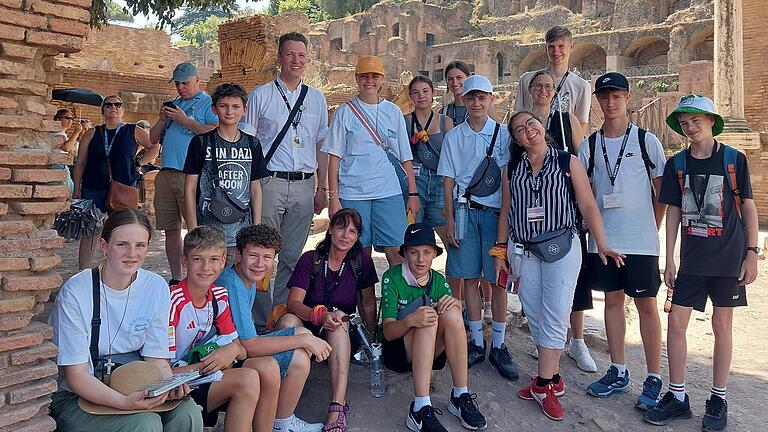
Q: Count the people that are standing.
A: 13